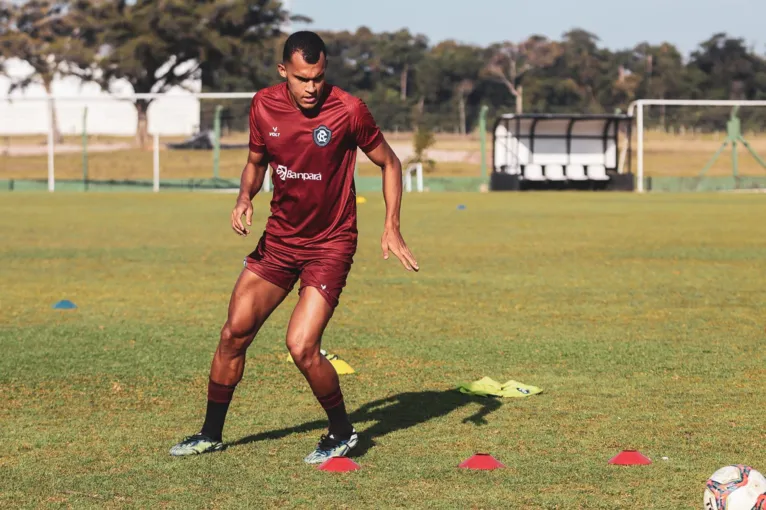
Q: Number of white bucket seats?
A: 4